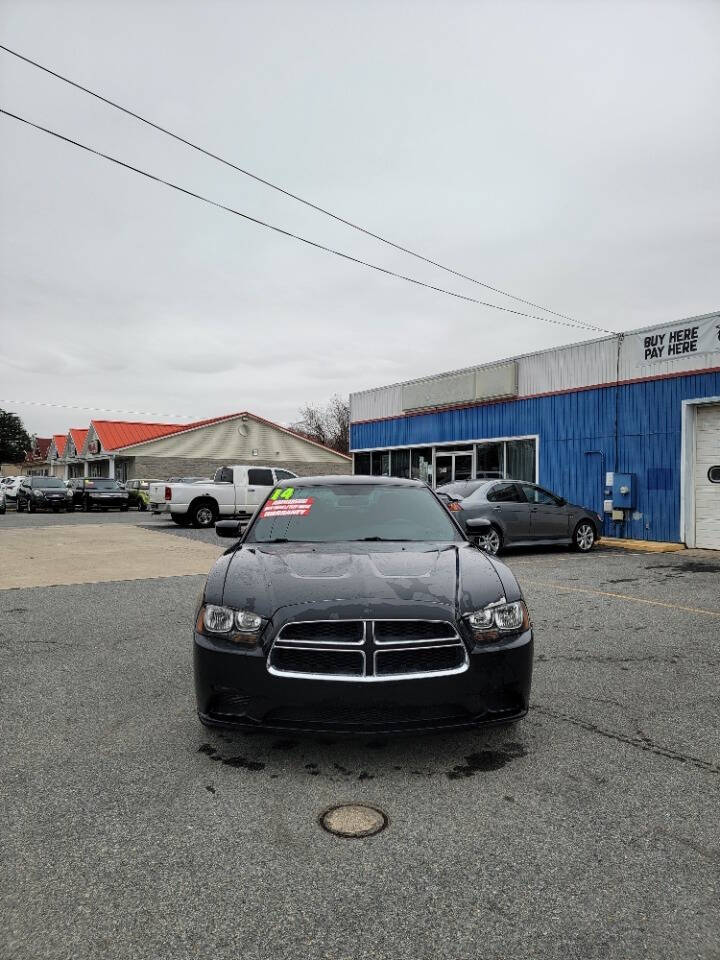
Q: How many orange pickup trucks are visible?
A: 0